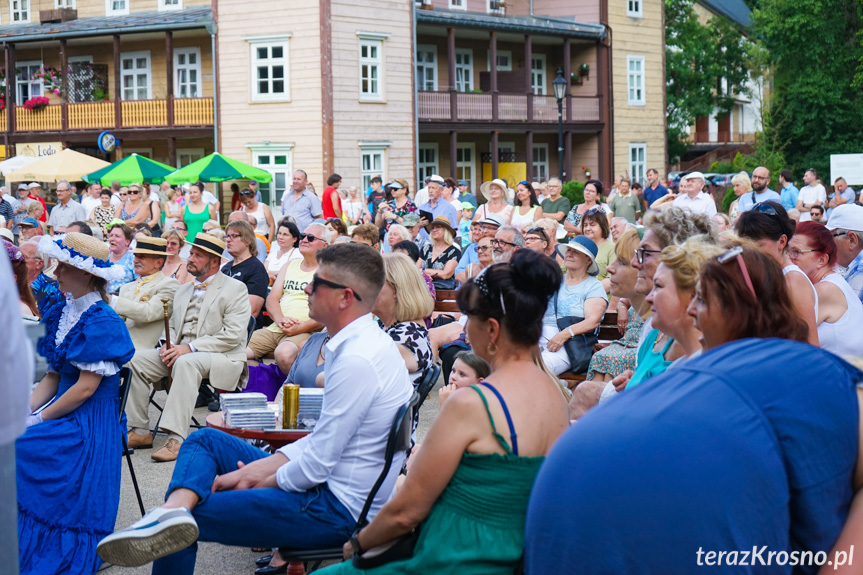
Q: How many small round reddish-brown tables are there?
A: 1